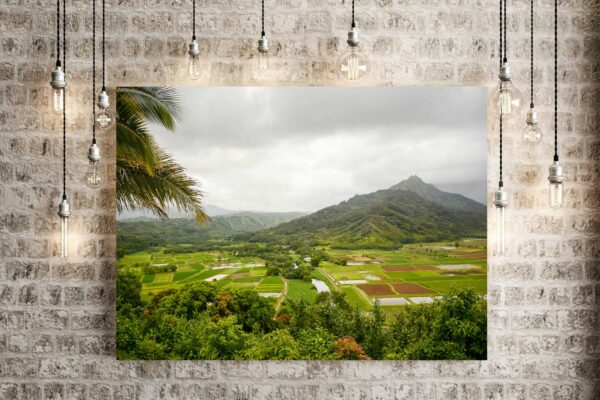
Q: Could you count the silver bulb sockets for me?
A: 11